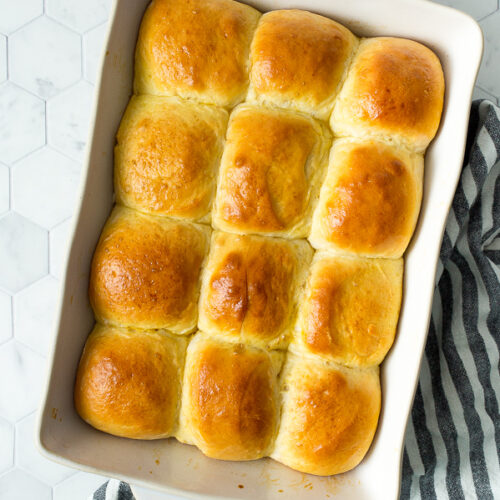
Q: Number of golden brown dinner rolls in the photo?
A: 12